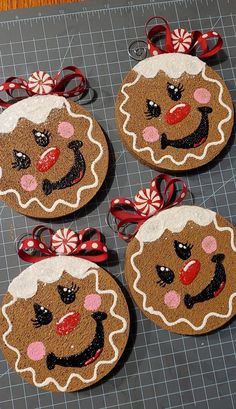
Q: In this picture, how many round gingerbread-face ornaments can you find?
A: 4